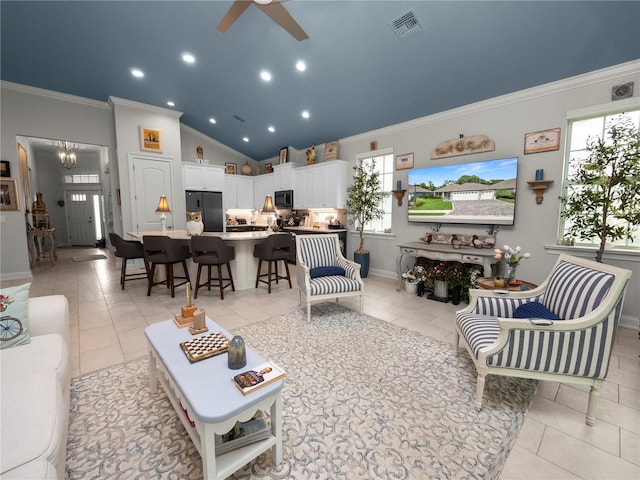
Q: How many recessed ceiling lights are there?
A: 9